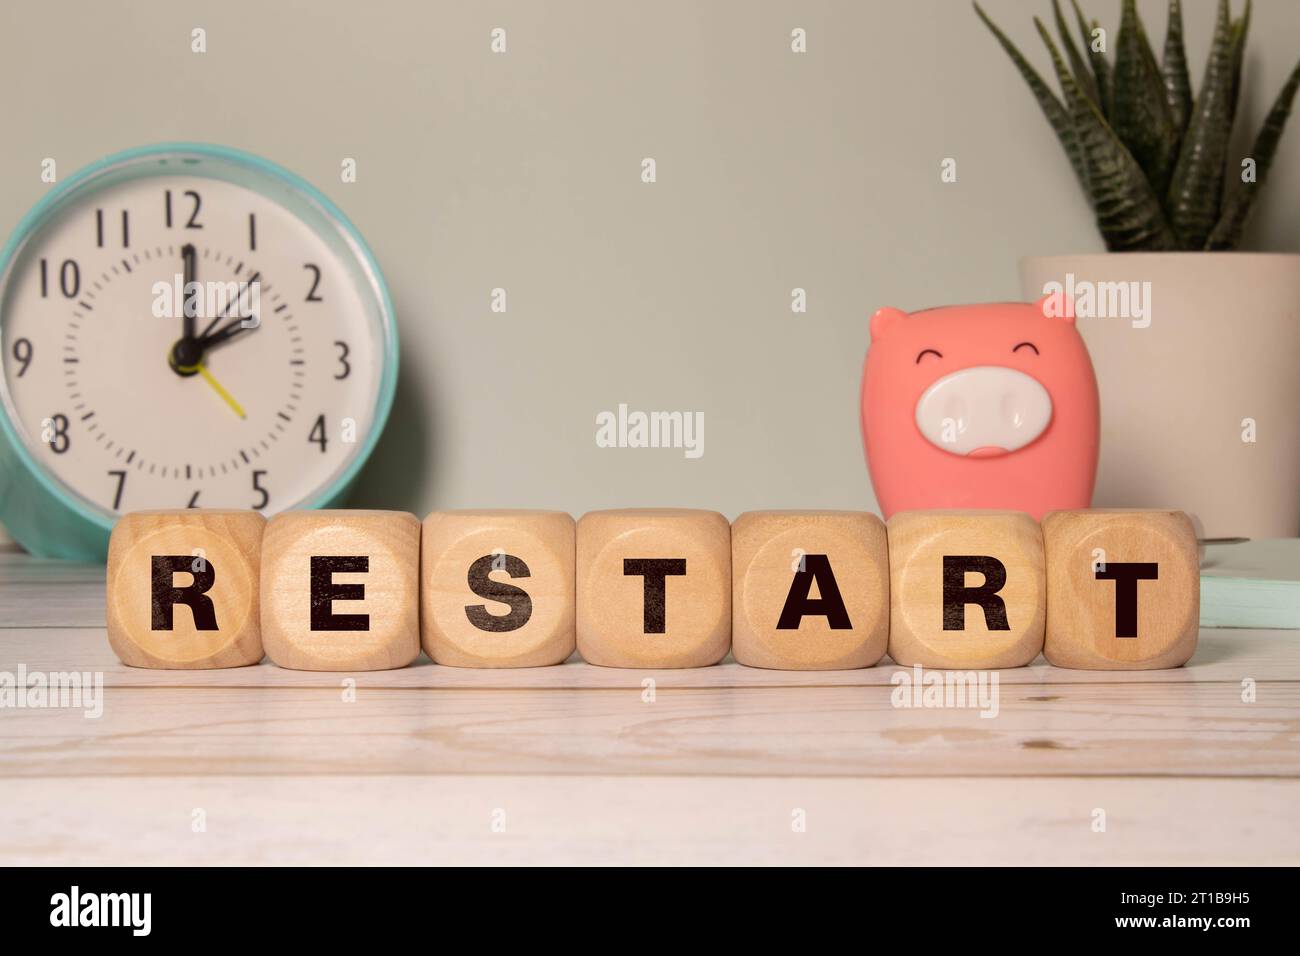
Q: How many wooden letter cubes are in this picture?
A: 7